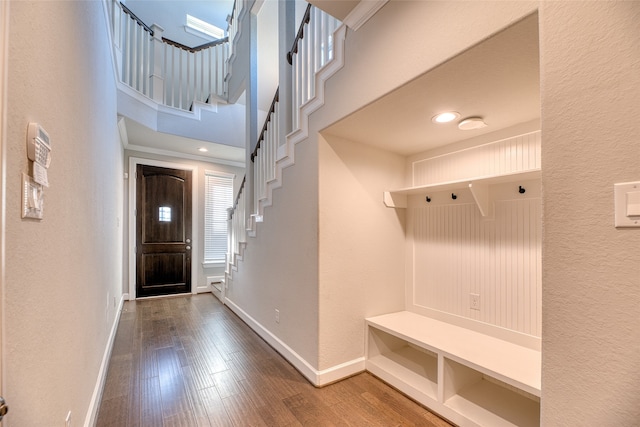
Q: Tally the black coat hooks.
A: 3